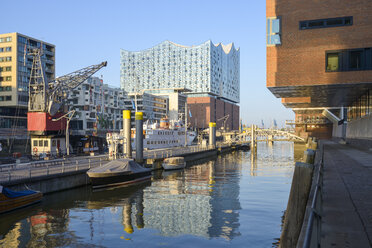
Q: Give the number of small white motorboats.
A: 1